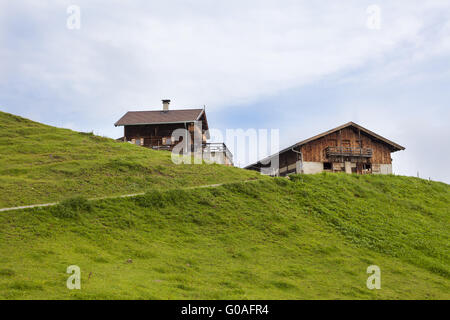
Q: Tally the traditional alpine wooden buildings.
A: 2